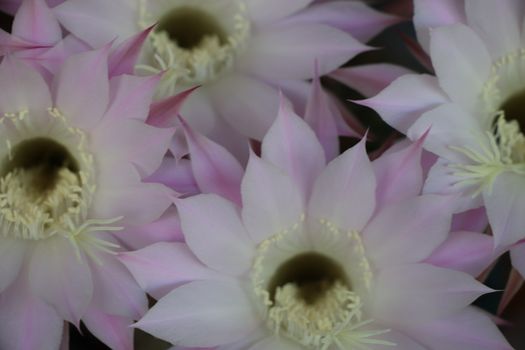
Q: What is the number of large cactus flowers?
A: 4